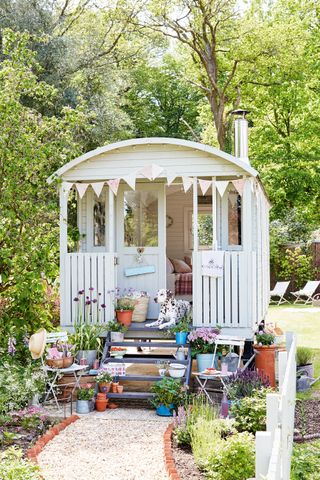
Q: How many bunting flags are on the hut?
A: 12